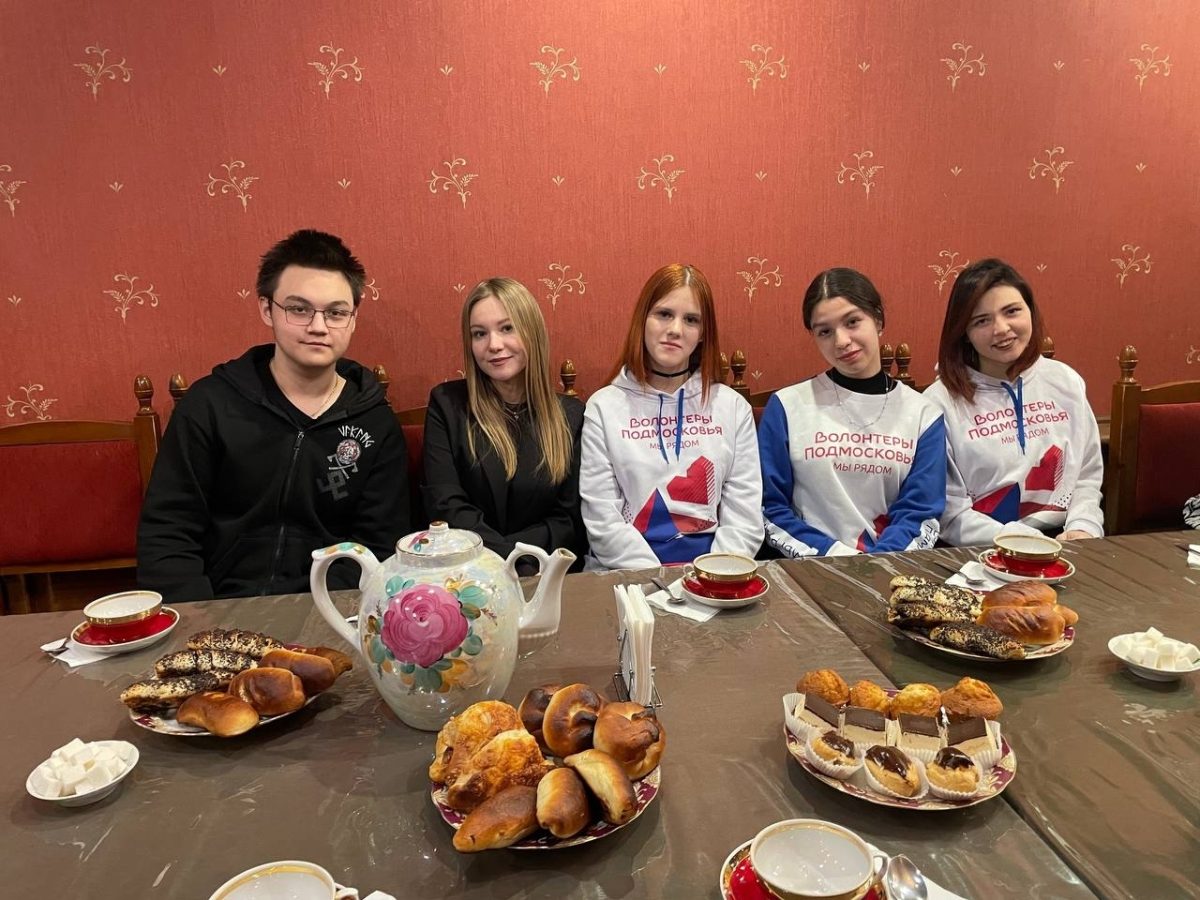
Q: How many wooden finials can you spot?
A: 10